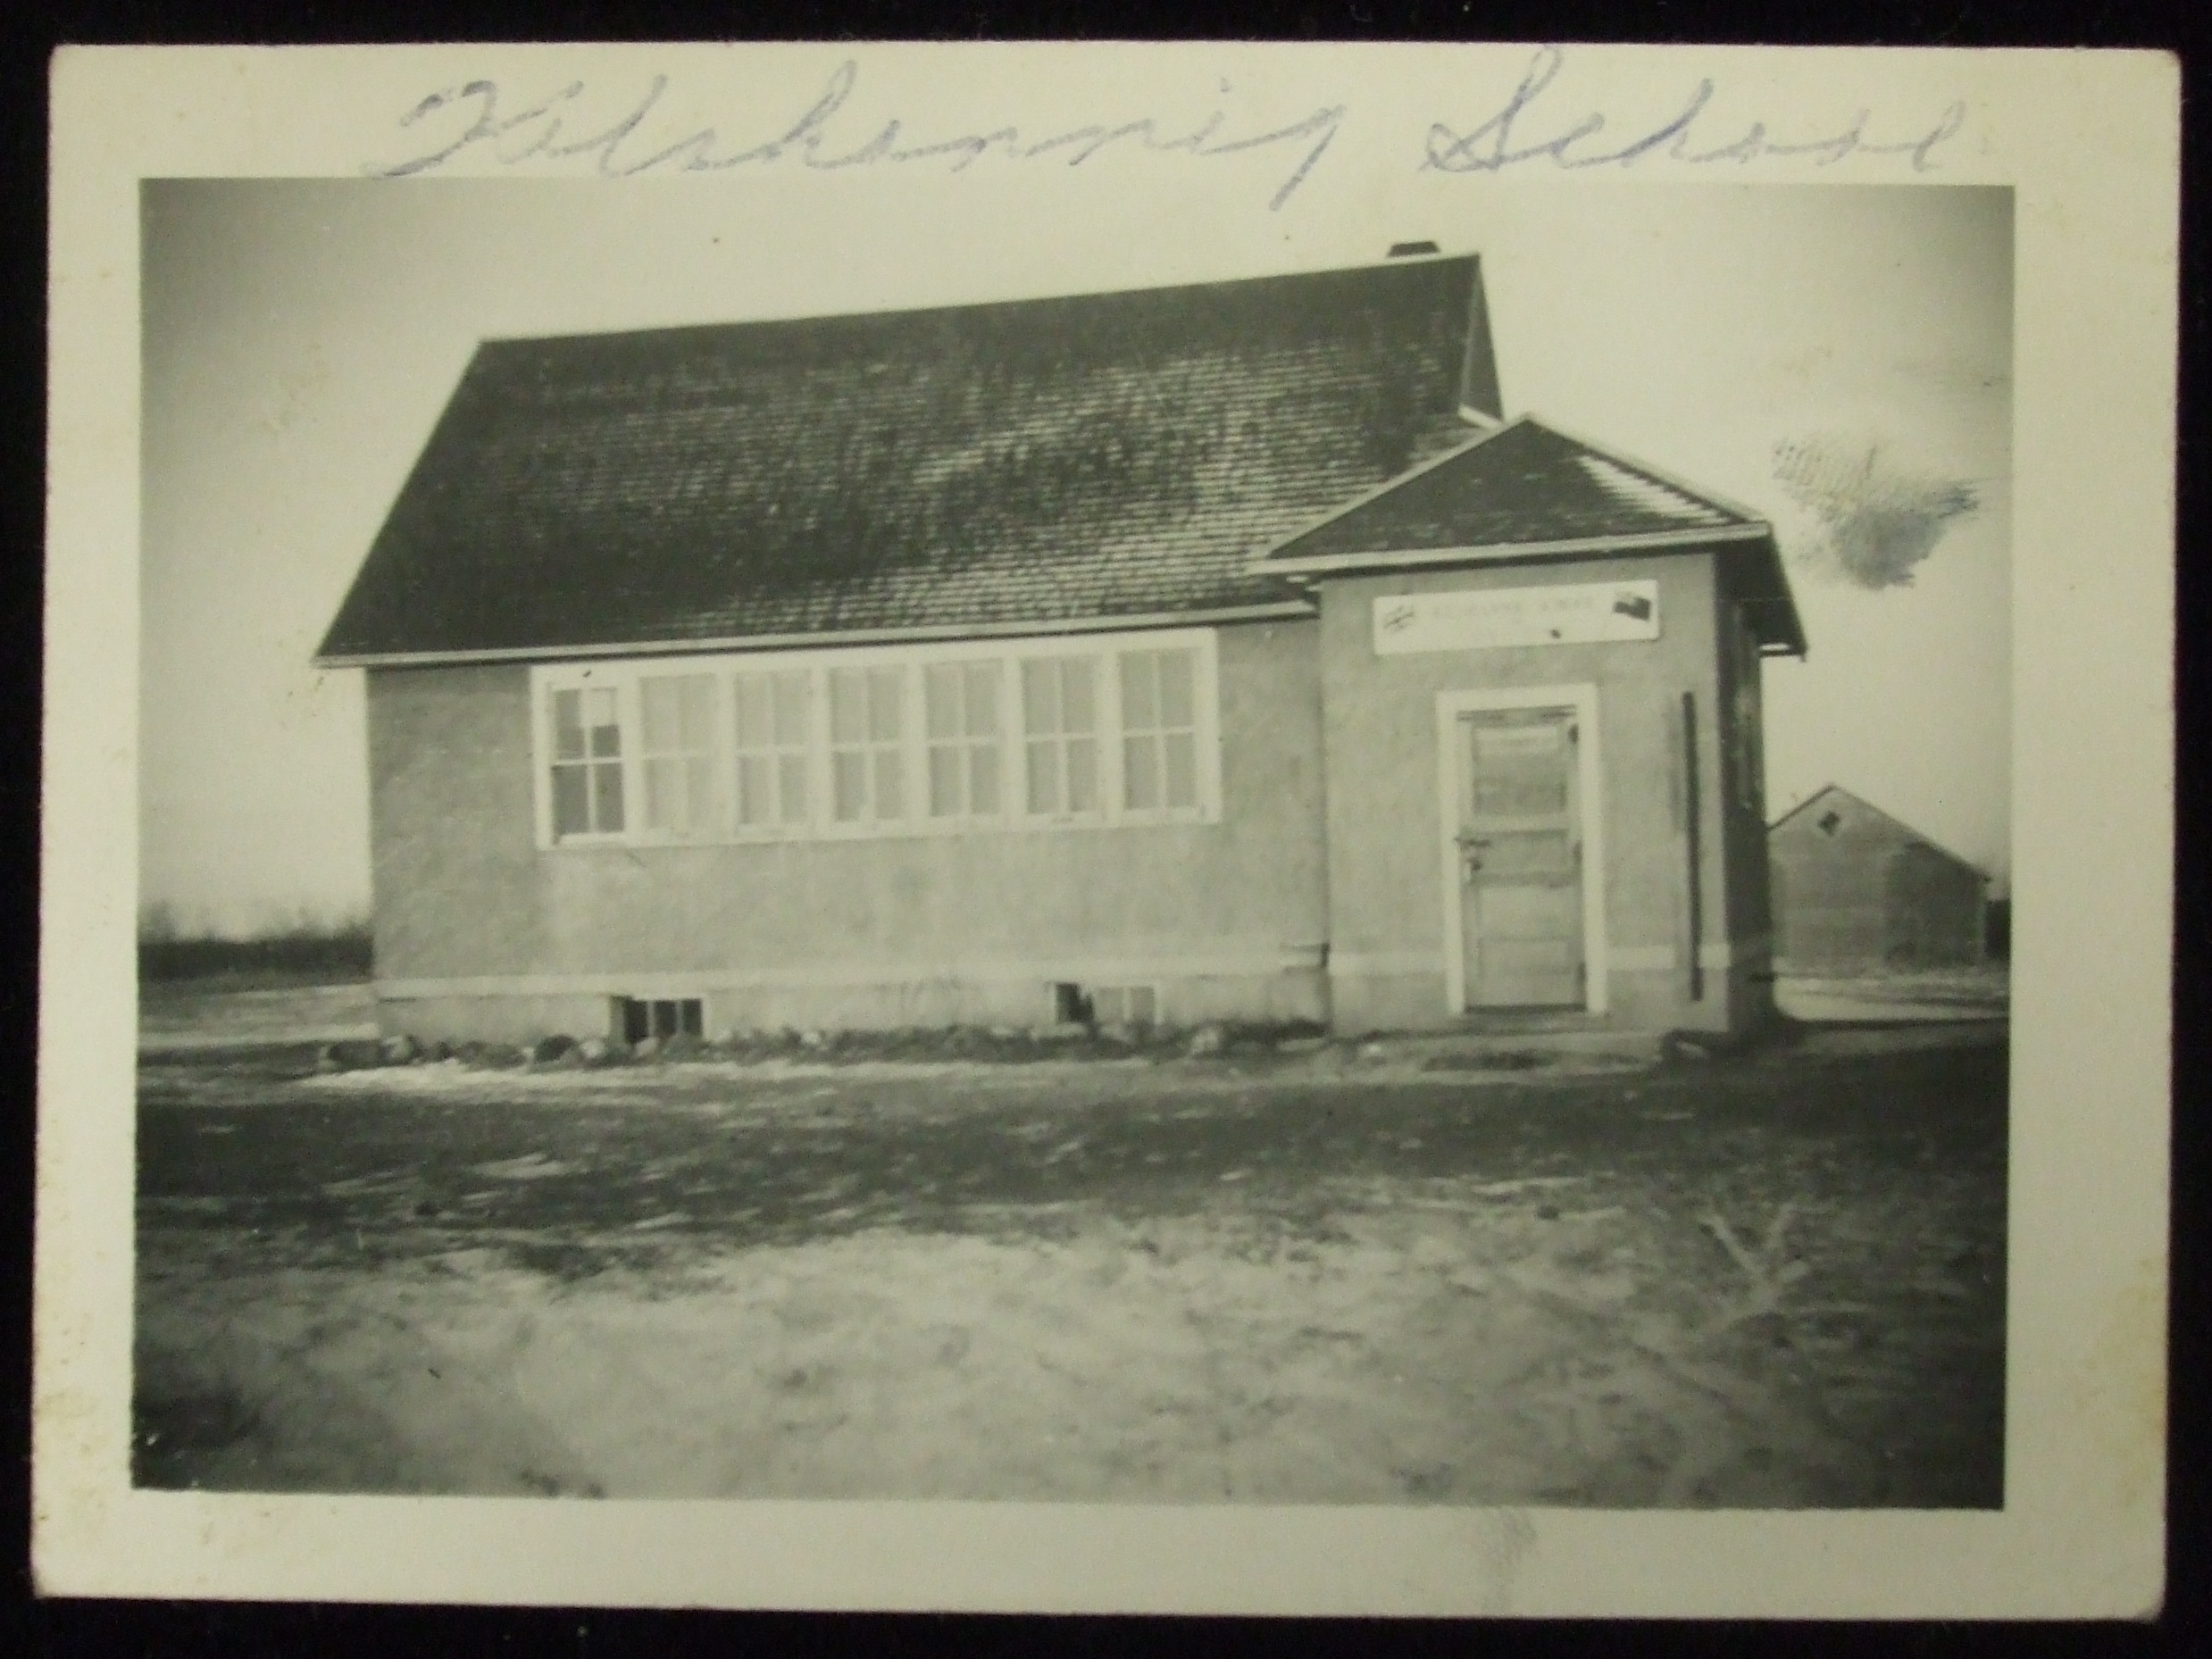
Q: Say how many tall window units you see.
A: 7